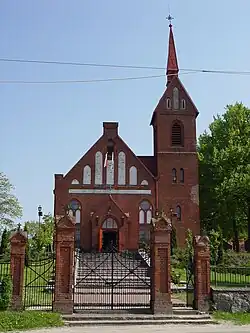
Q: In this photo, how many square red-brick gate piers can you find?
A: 4